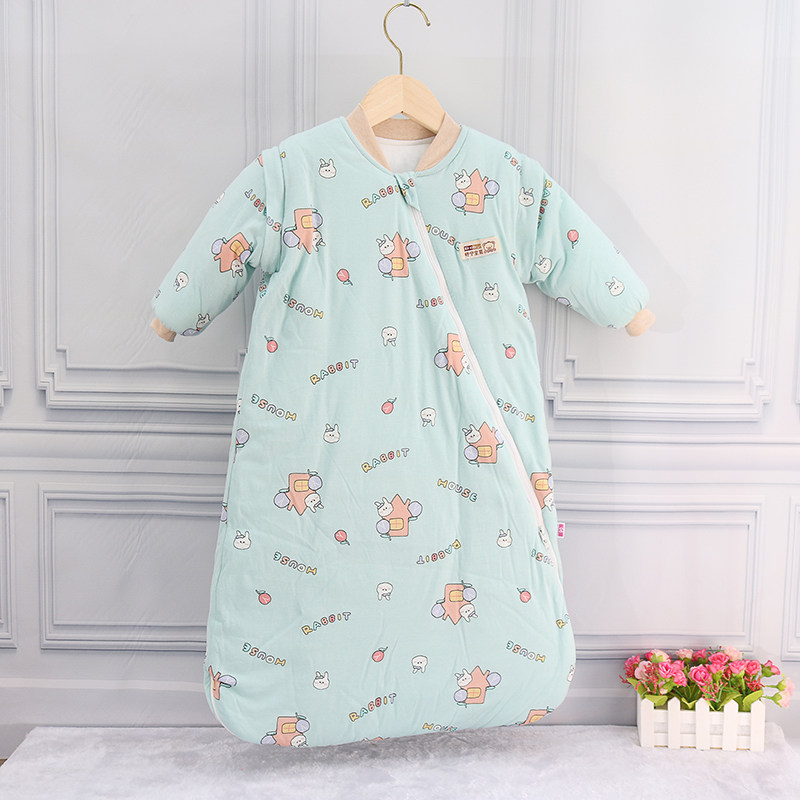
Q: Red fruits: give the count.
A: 9